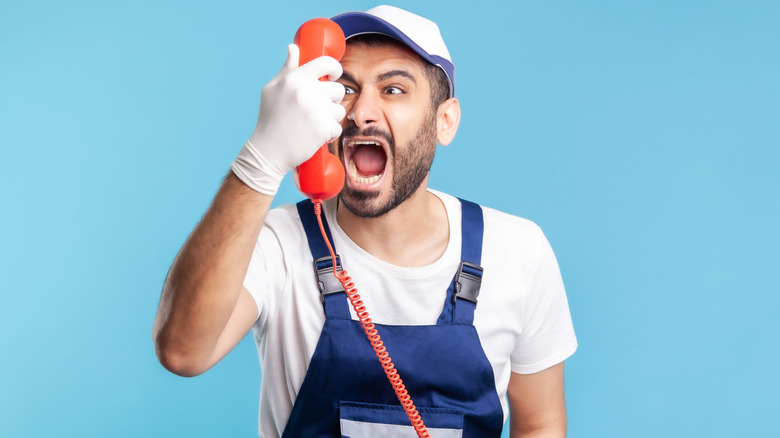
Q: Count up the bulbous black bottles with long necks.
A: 0